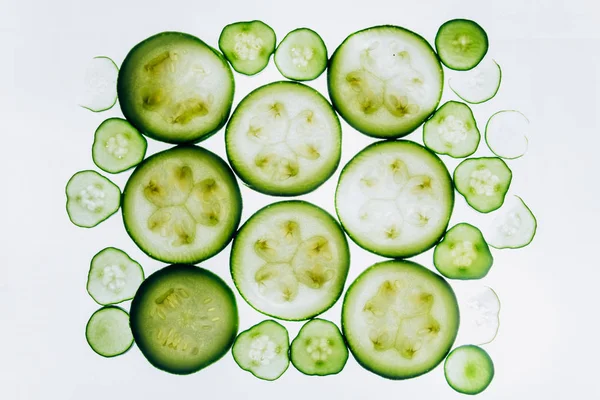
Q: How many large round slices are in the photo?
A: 8